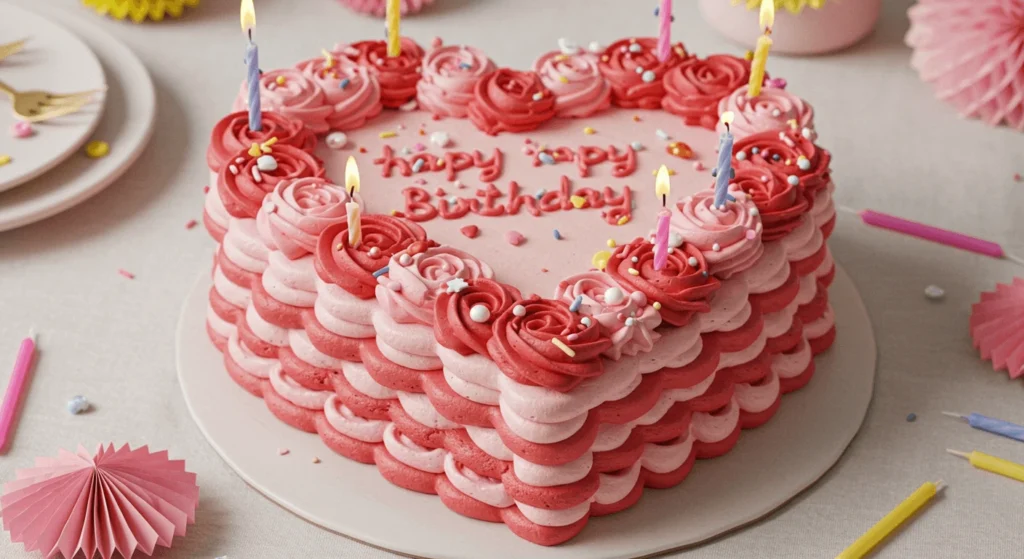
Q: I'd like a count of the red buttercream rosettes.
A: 12